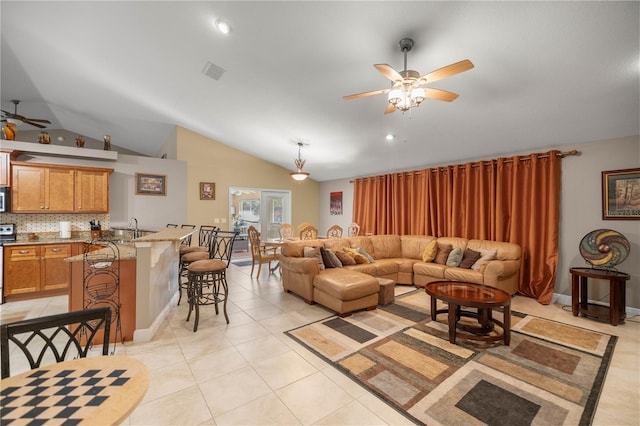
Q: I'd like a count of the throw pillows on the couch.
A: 11